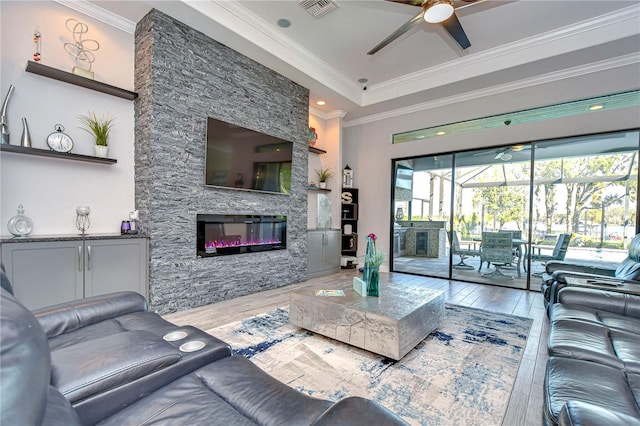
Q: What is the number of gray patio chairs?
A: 4